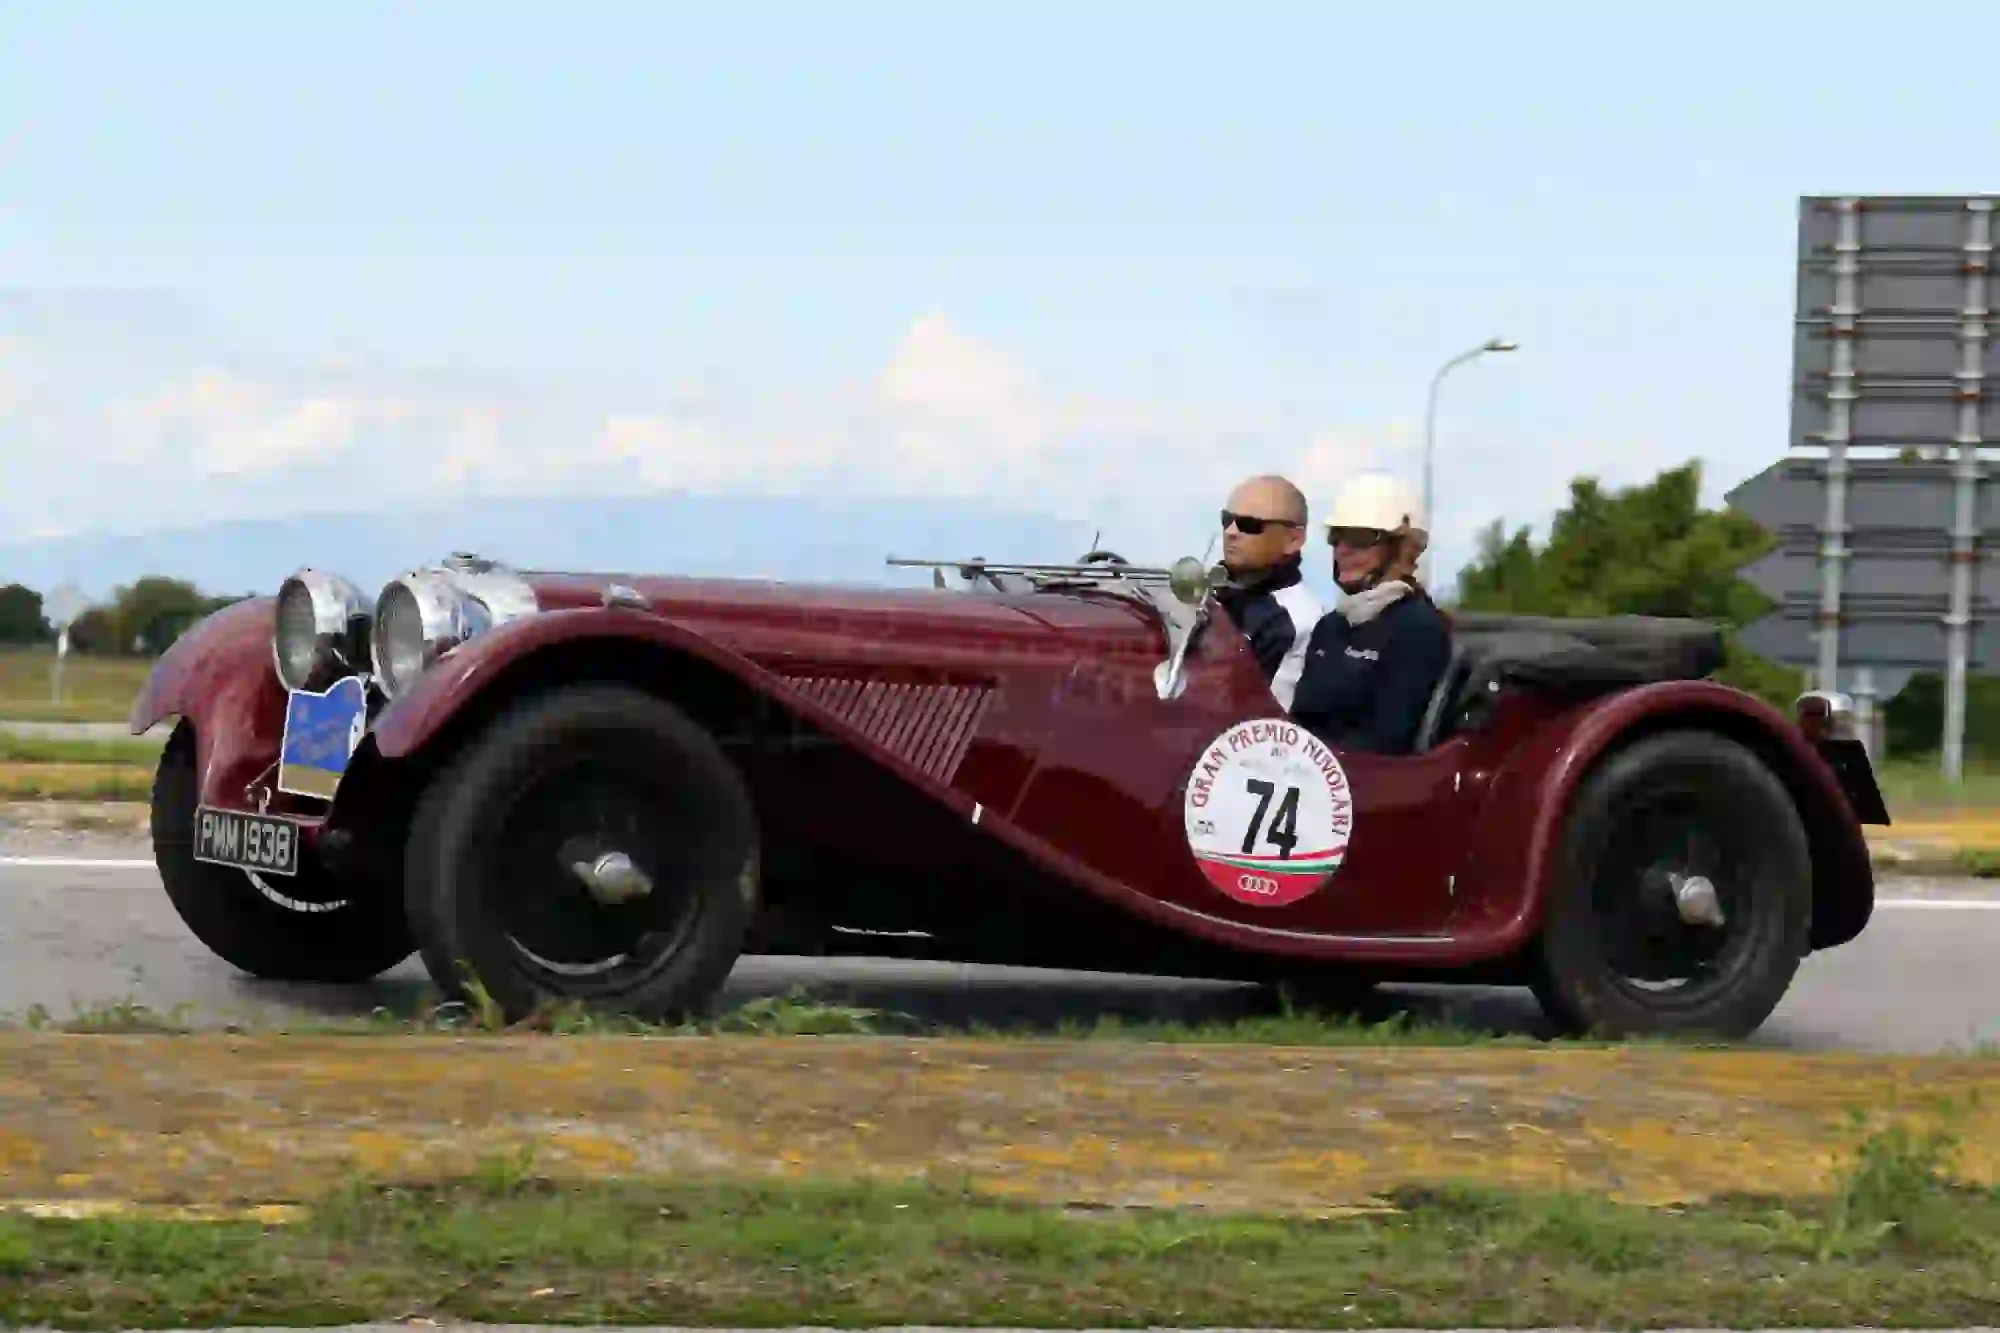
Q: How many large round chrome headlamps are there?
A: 2